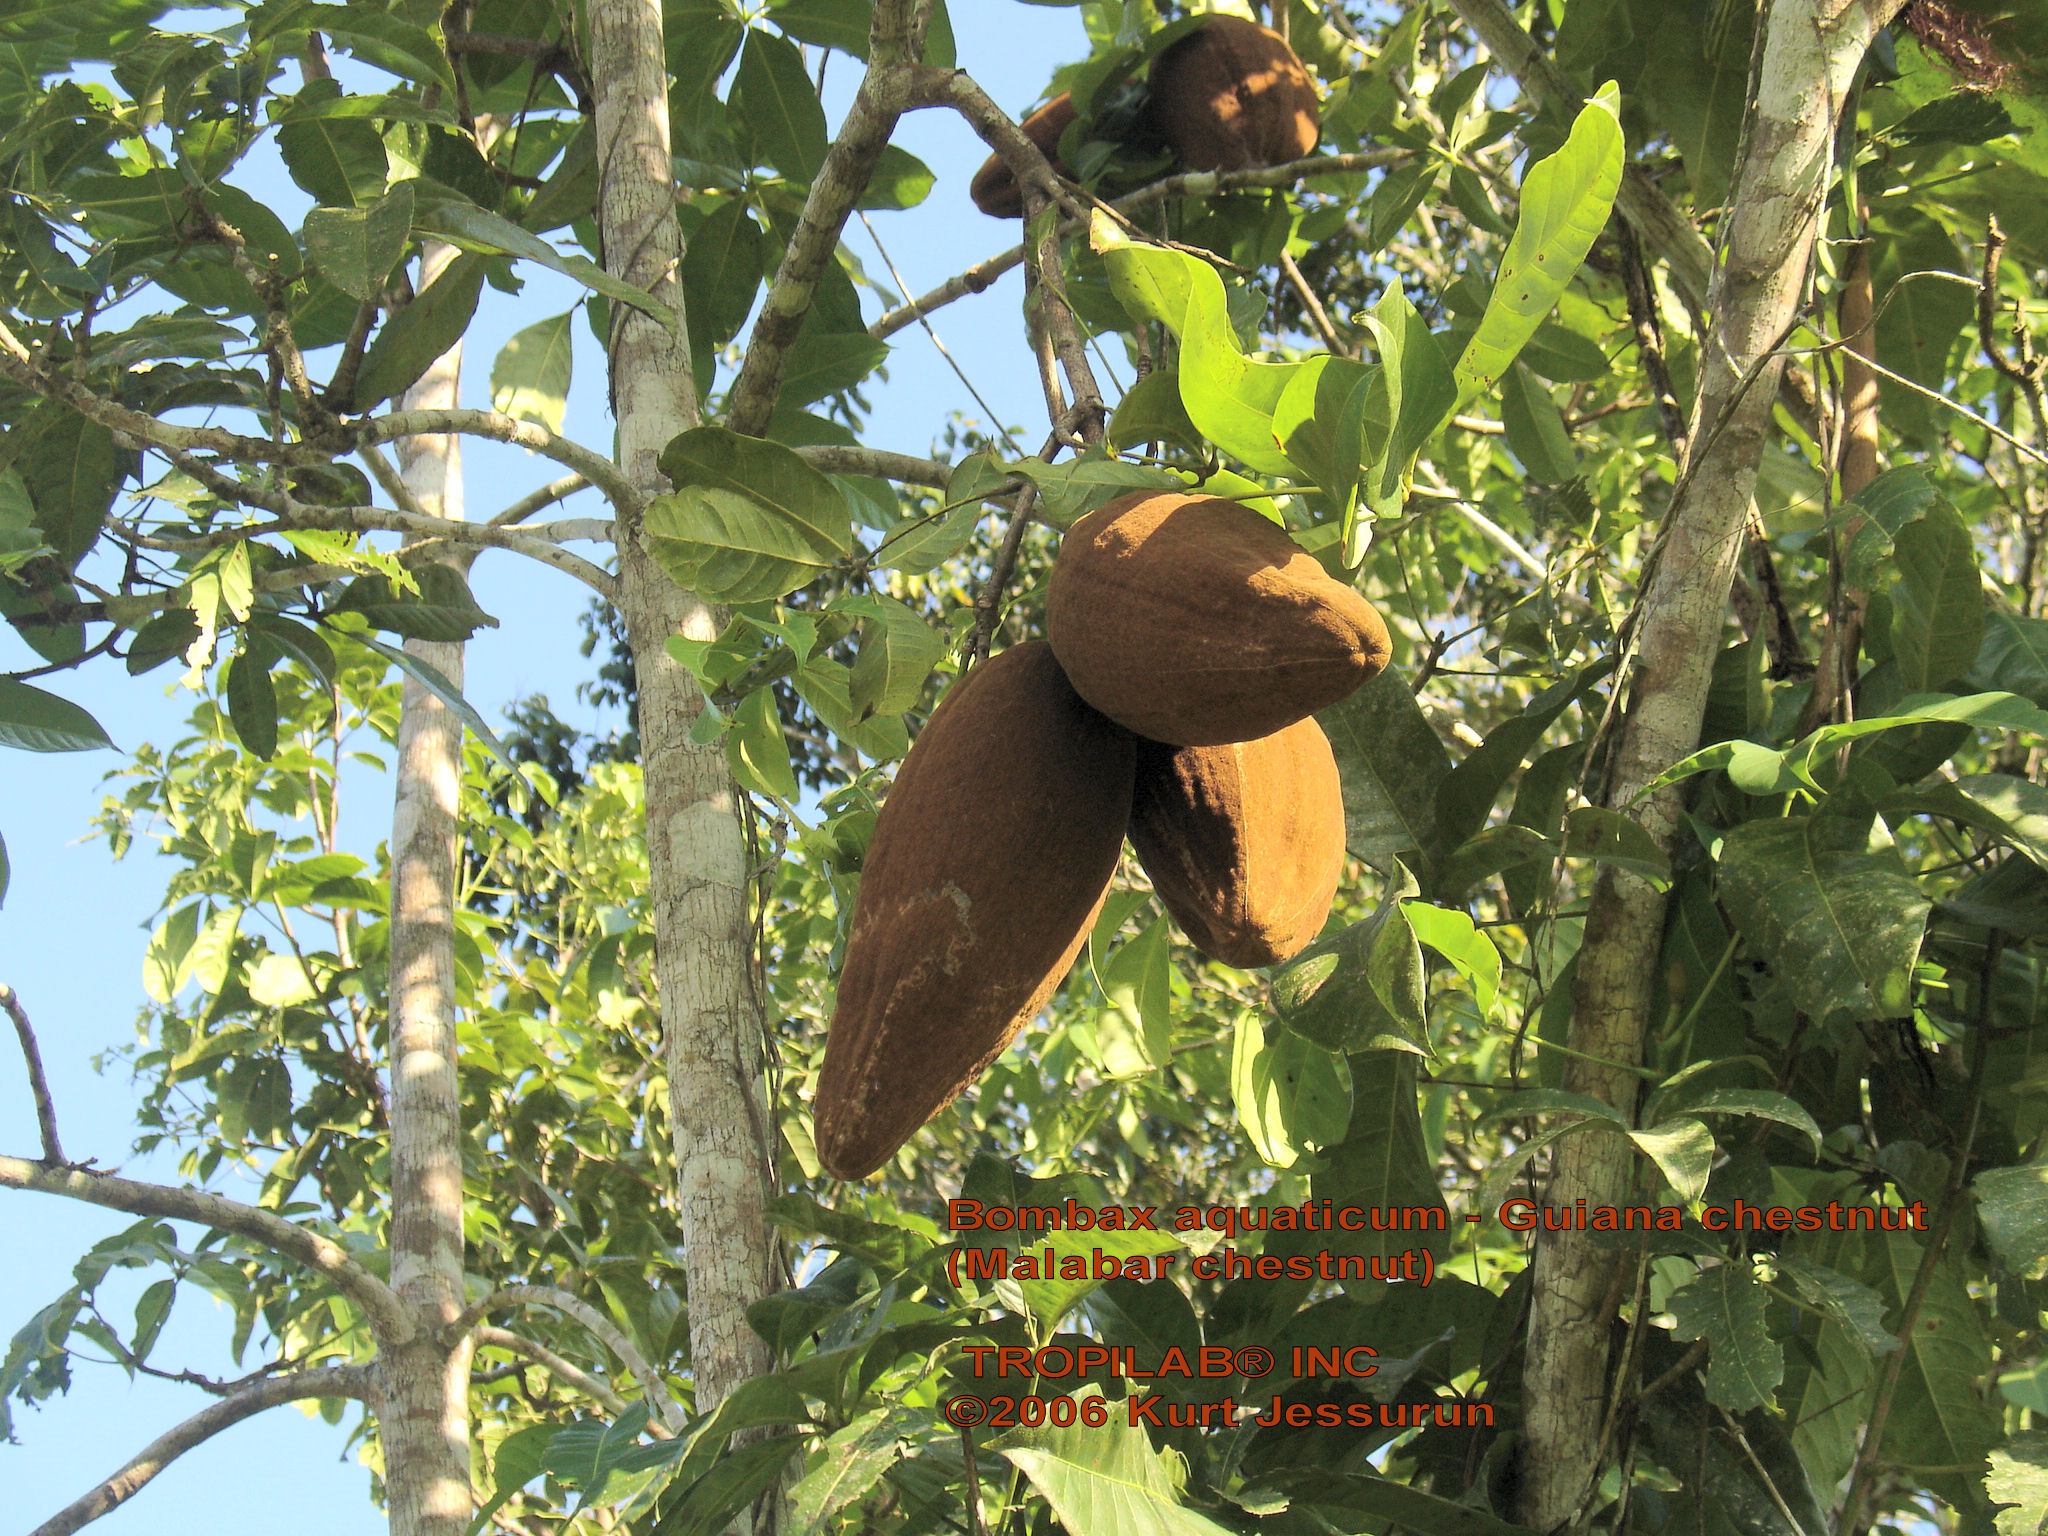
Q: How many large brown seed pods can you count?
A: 5